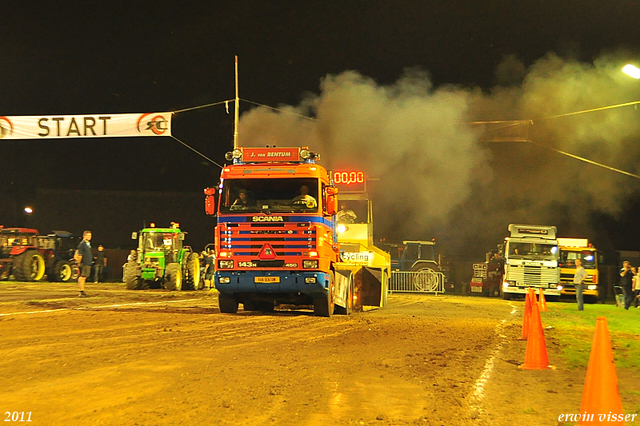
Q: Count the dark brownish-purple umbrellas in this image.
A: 0